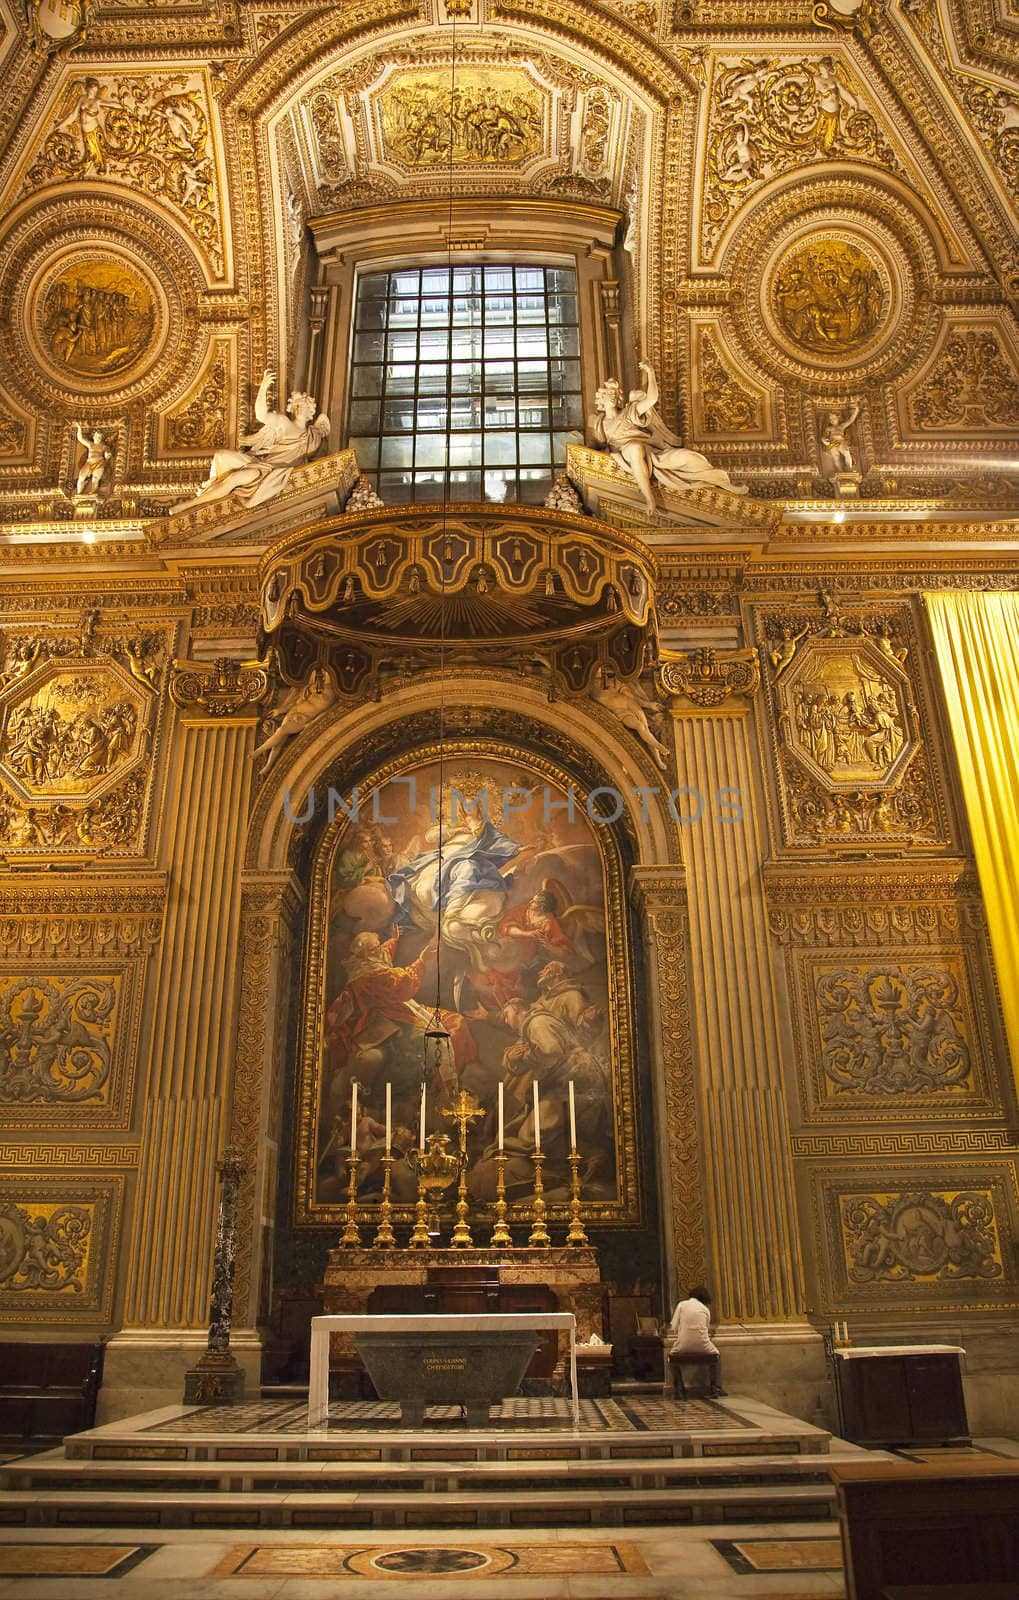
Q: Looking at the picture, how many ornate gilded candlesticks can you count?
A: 6